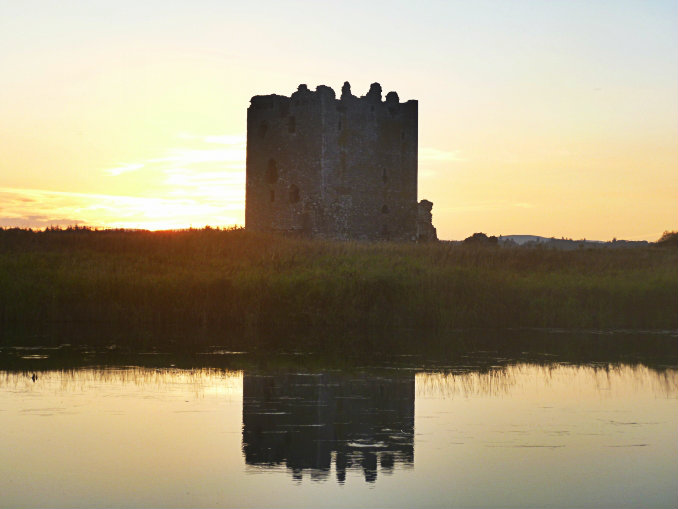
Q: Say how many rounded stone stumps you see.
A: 5